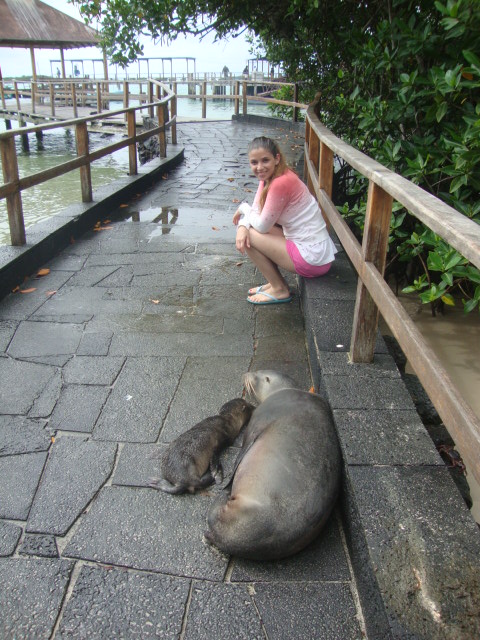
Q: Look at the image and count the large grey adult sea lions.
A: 1